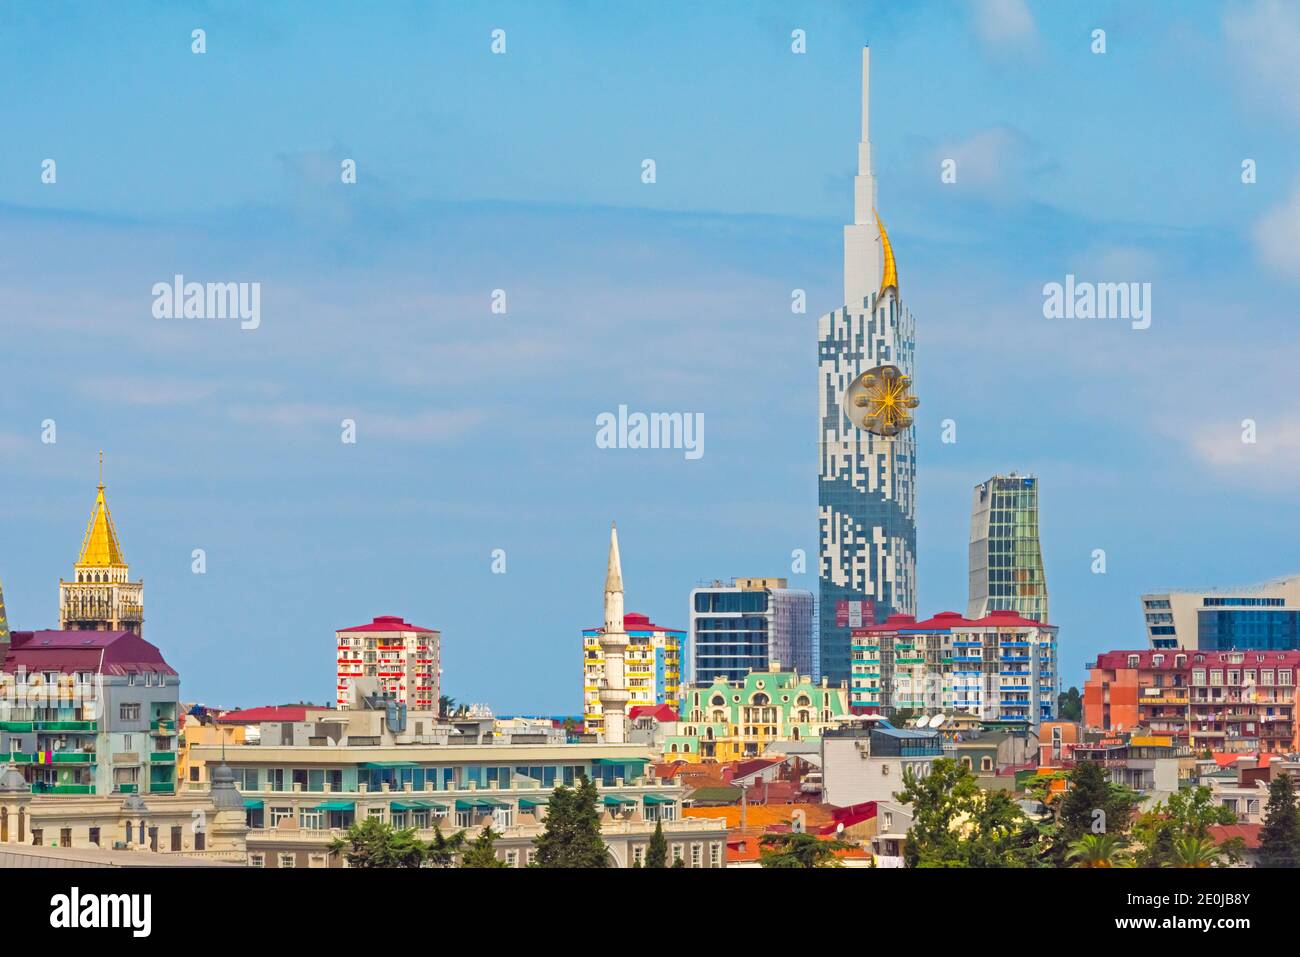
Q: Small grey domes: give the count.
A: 3